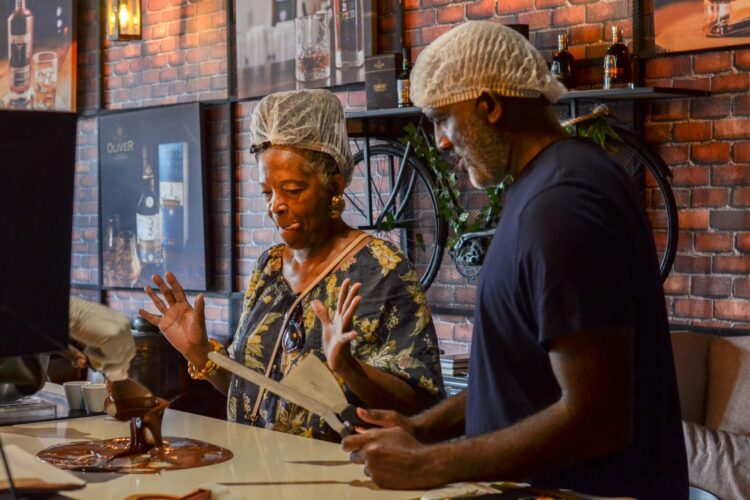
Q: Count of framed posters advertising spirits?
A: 4